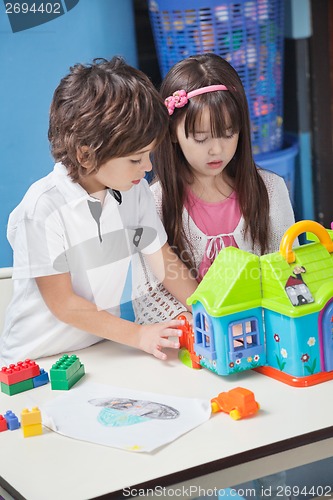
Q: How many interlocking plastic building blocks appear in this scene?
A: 9